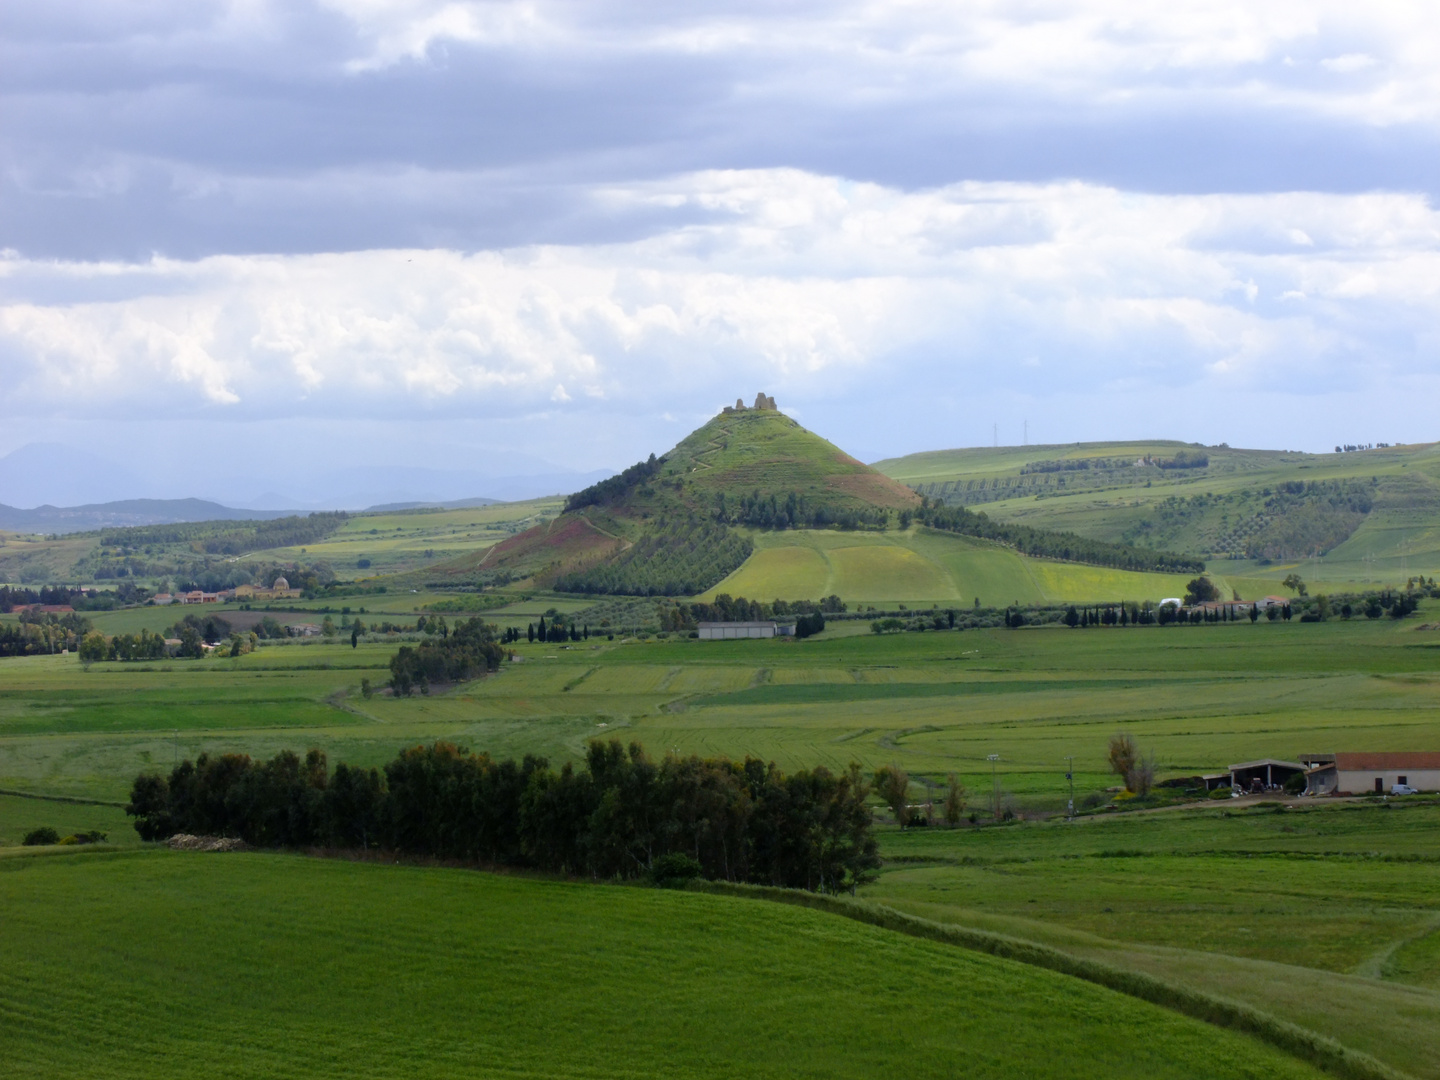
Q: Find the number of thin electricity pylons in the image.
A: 2